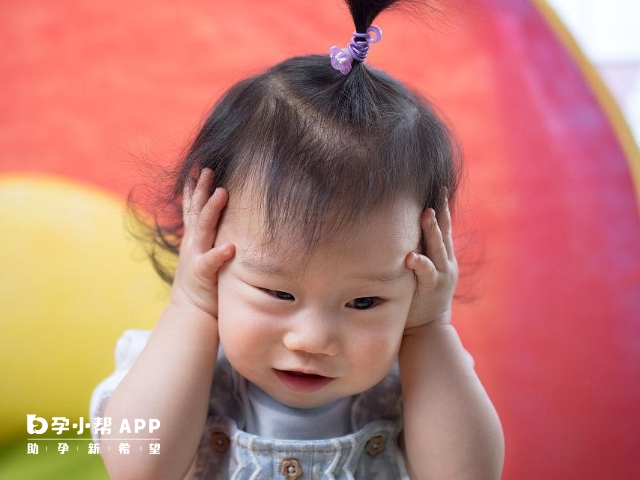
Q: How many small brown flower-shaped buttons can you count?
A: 3